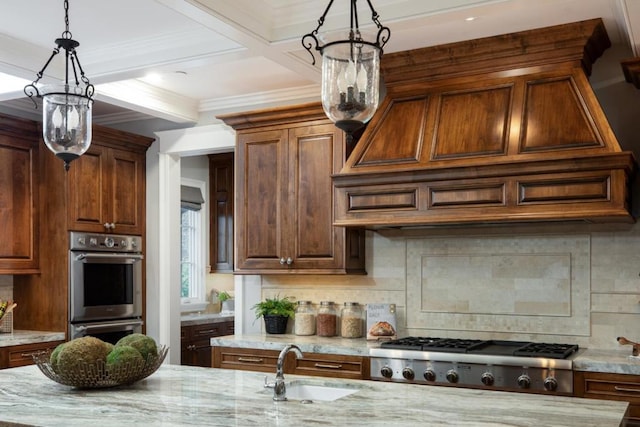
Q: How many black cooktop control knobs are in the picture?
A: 7